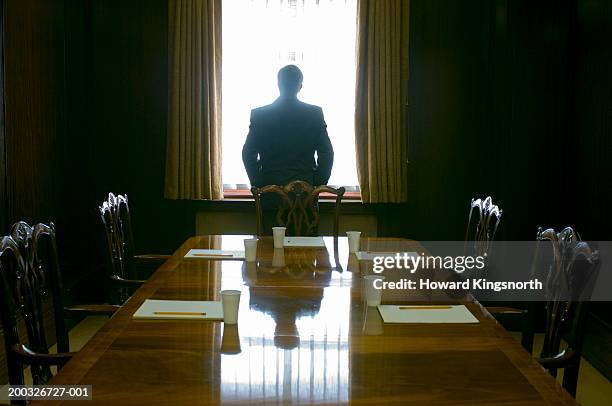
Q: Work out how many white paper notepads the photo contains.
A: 5